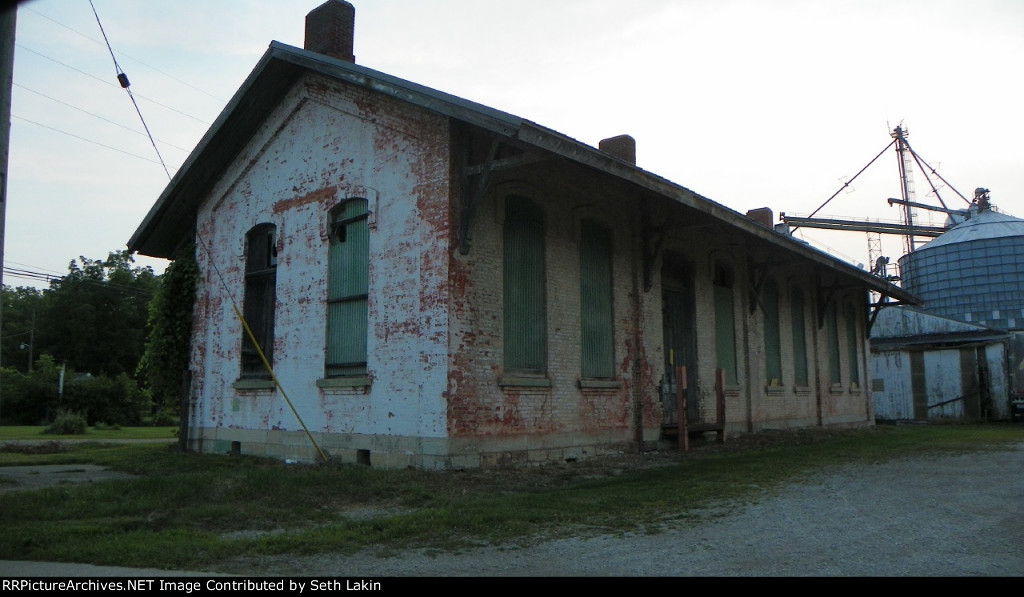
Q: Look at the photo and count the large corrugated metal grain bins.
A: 1